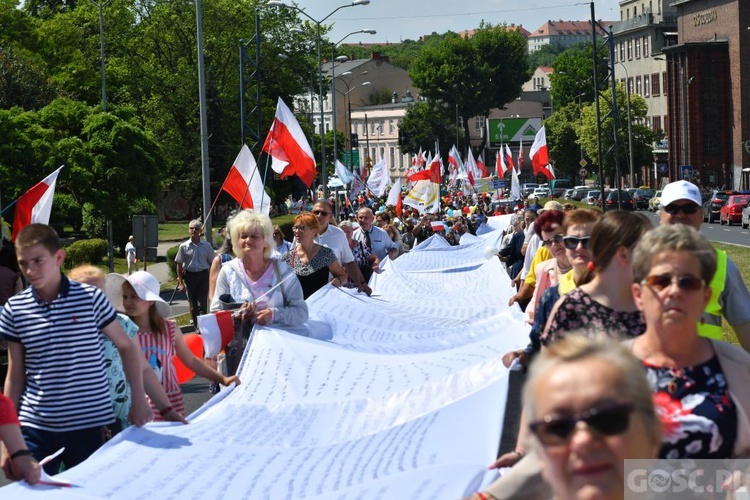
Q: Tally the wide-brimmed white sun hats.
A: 1